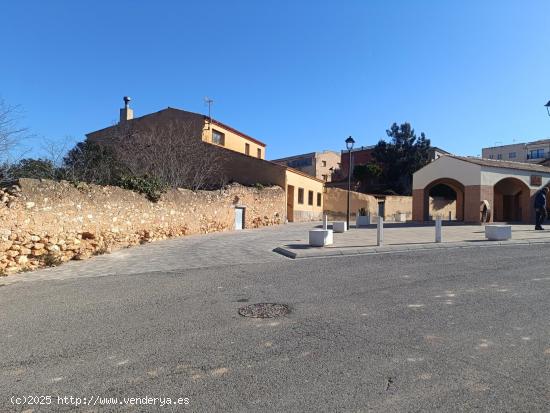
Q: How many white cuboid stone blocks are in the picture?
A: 3